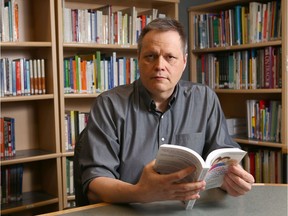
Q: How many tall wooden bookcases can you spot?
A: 3